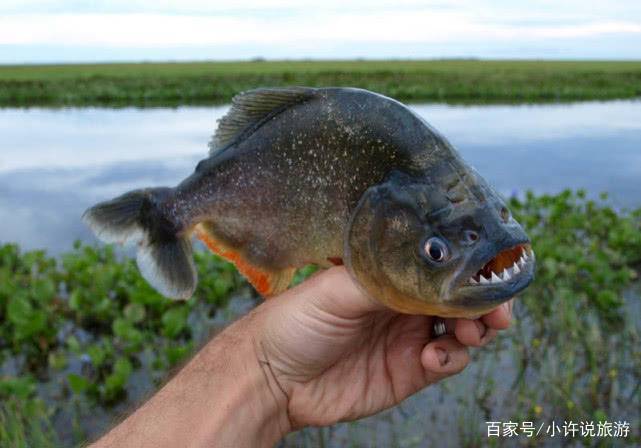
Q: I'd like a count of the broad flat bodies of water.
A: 1